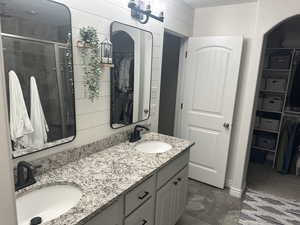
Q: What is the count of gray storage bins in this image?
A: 5